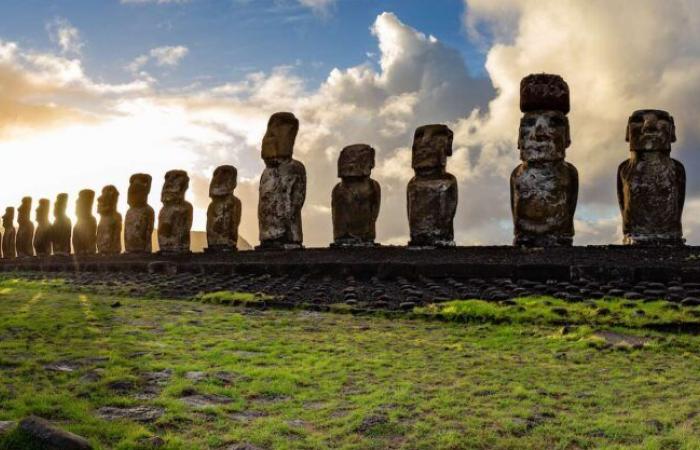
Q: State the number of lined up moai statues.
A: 14